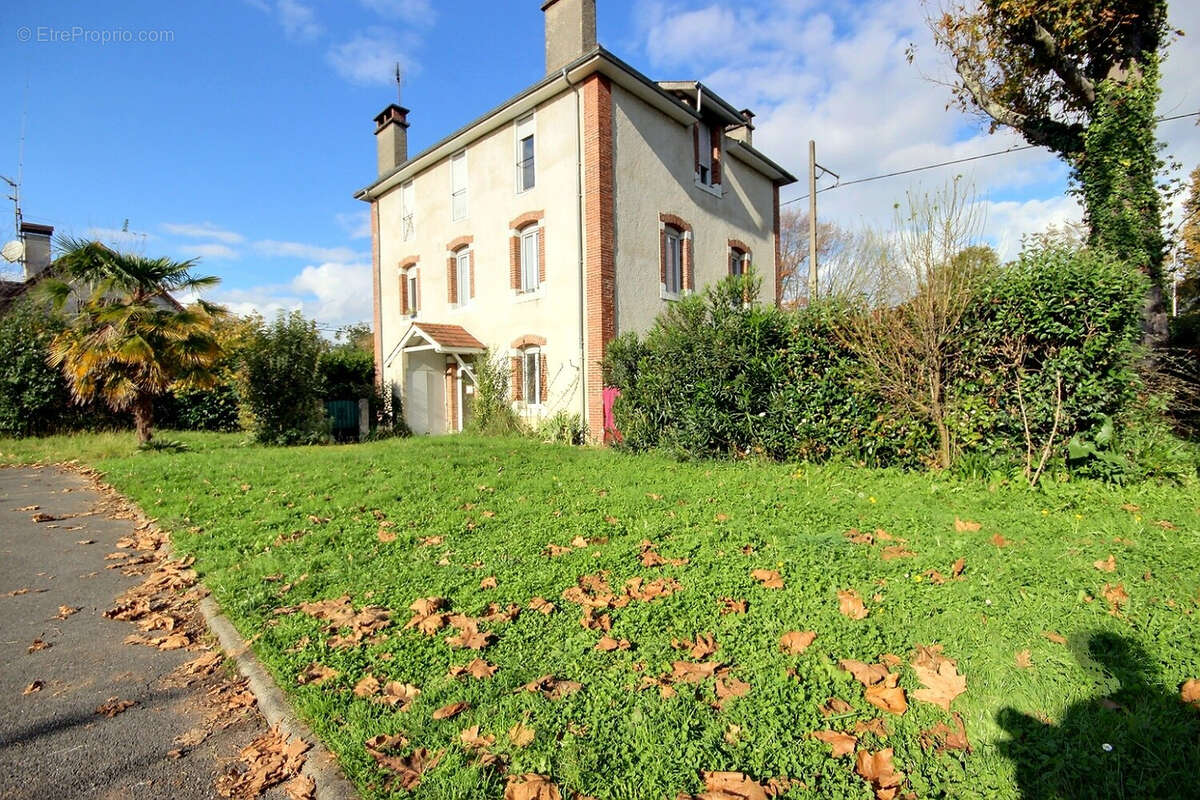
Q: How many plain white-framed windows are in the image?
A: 3